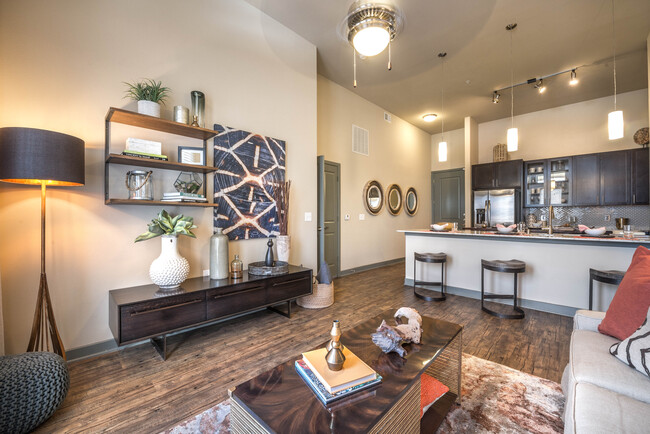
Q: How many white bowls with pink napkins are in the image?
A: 3